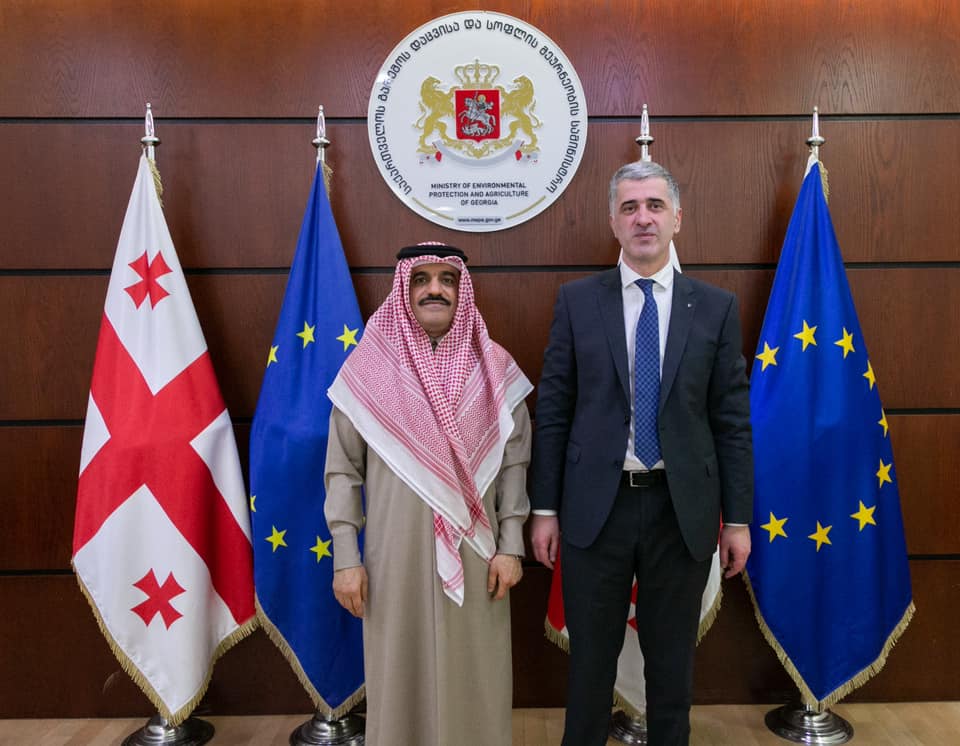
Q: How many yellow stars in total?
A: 15